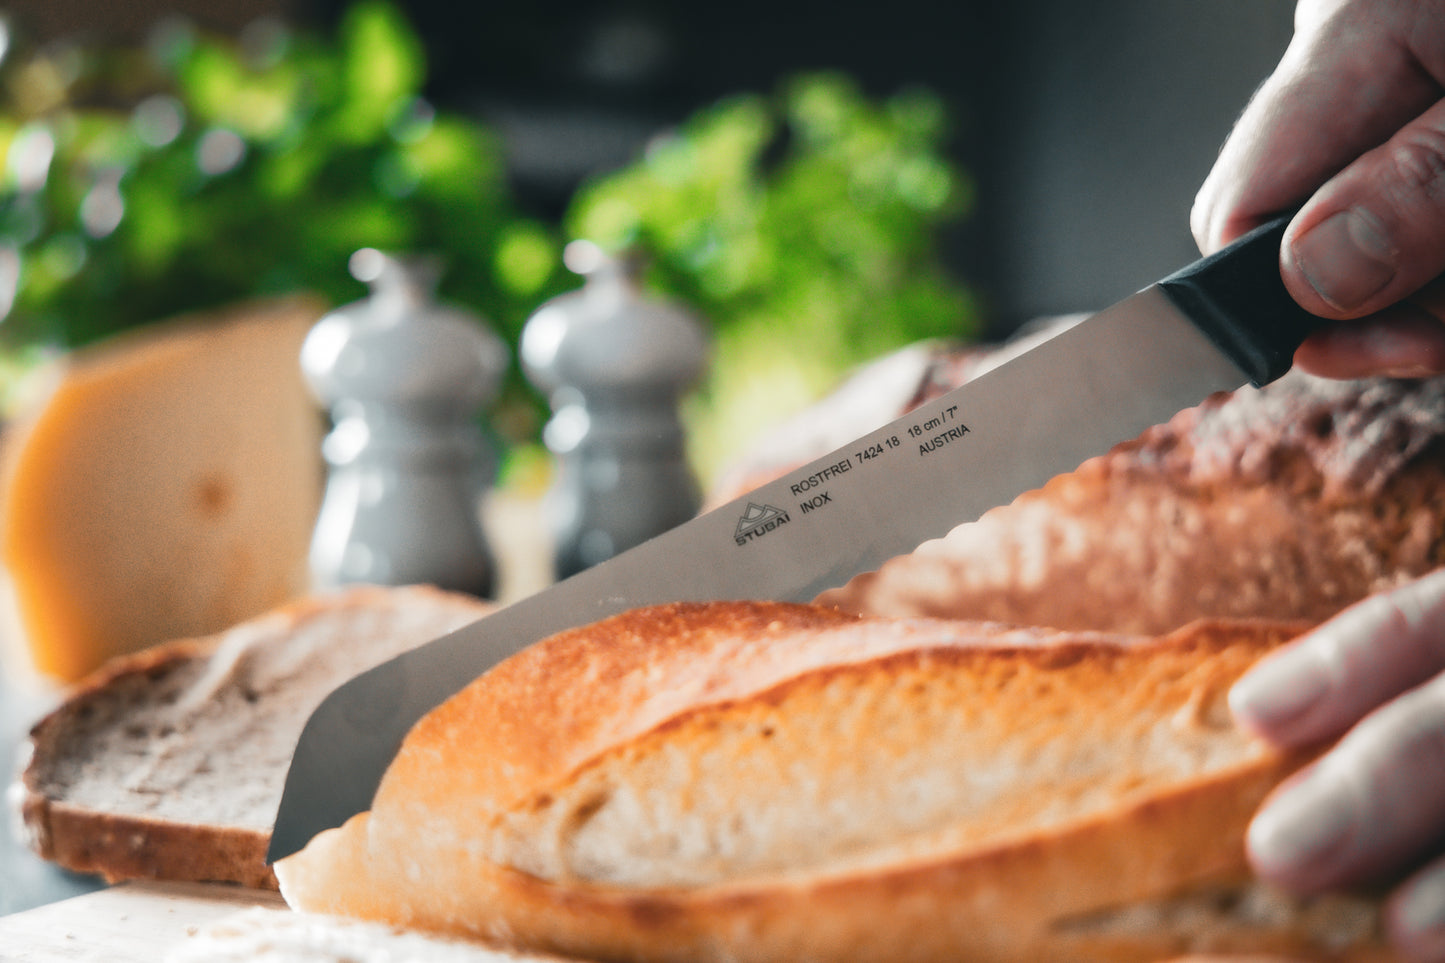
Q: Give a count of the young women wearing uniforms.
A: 0